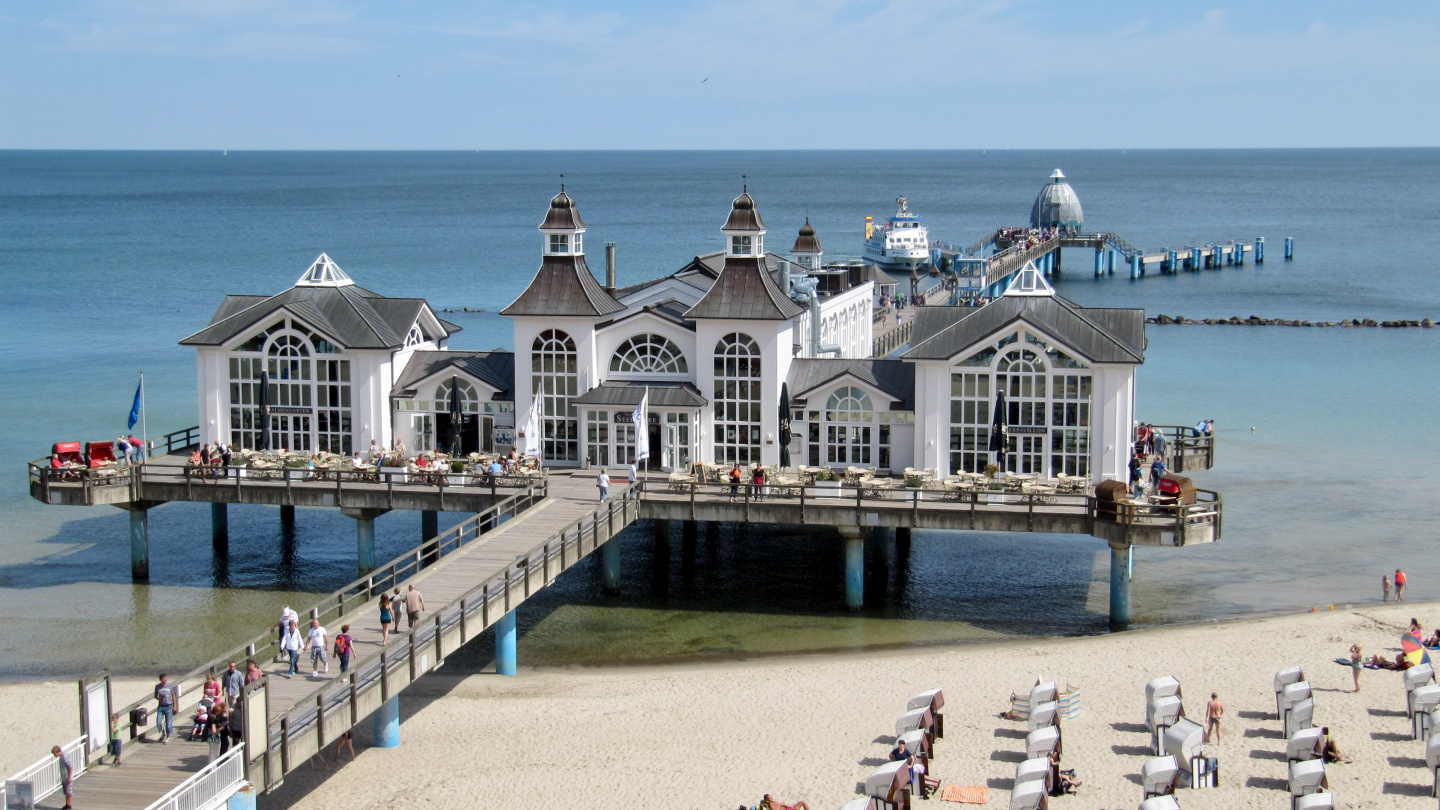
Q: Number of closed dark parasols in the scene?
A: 4